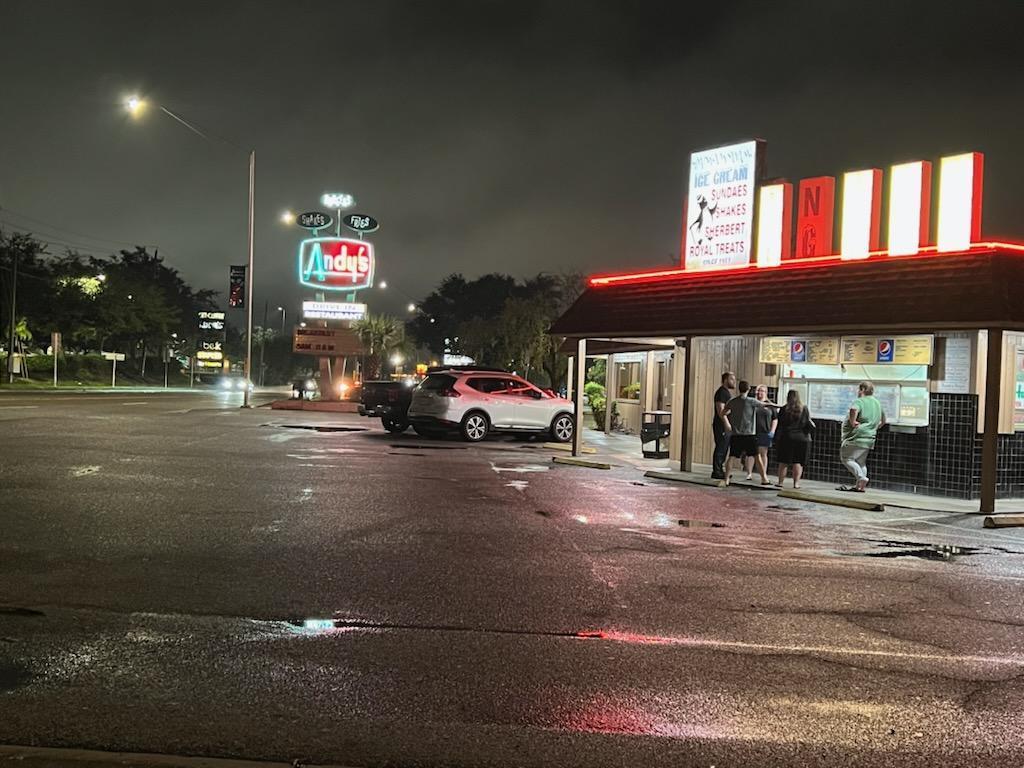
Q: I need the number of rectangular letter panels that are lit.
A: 4